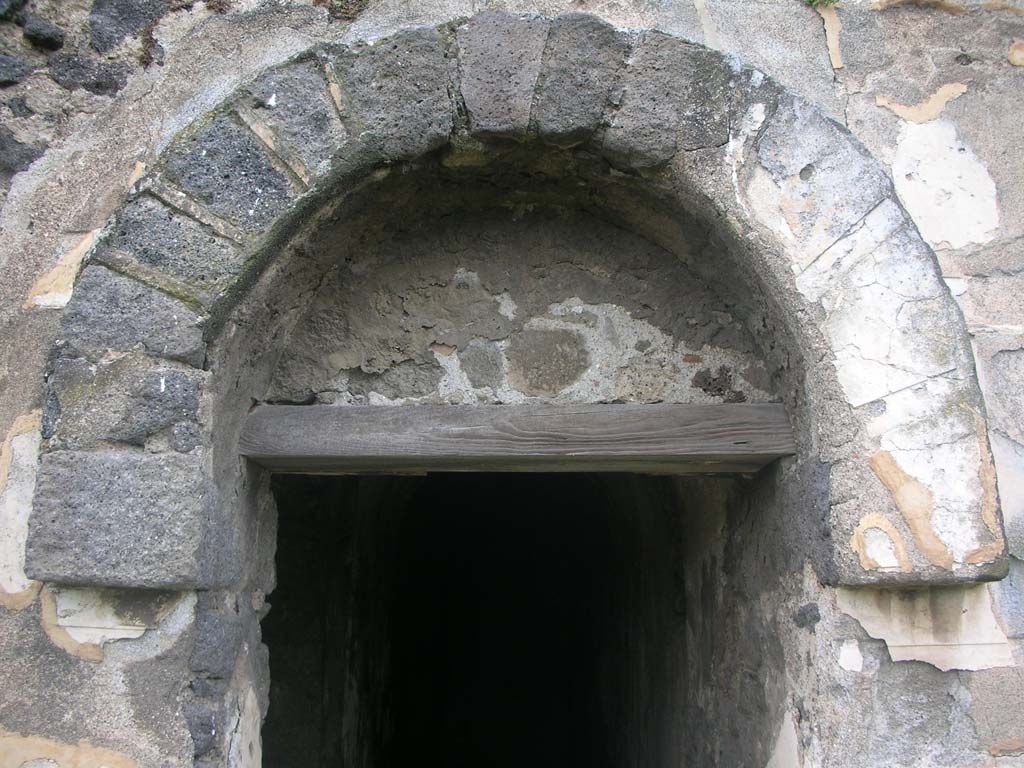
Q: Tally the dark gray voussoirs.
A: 10